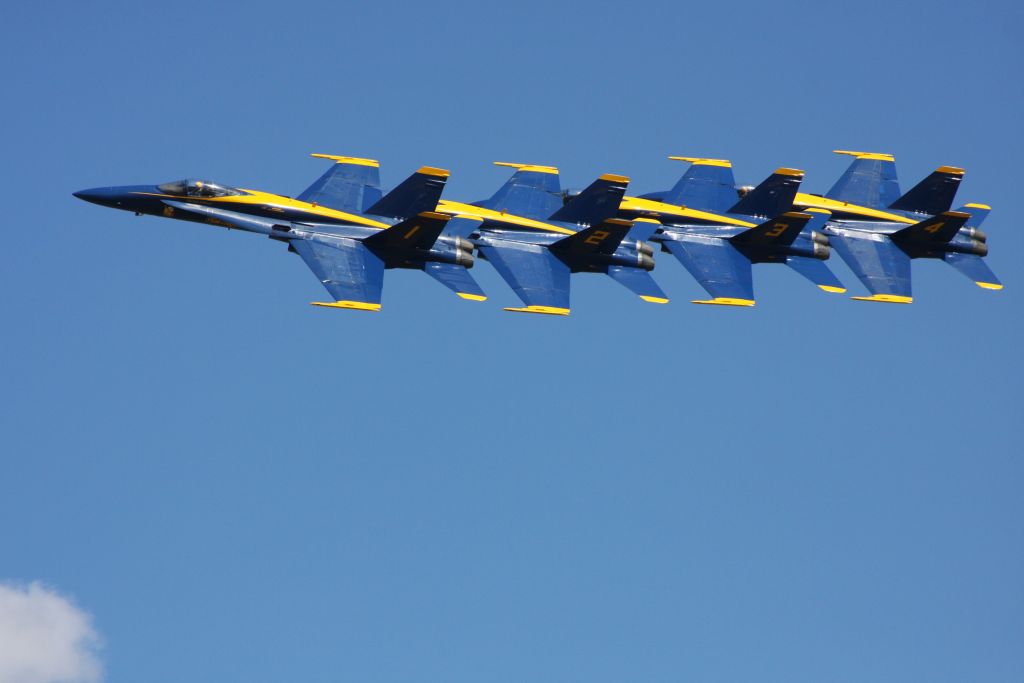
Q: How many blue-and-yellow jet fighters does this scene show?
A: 4